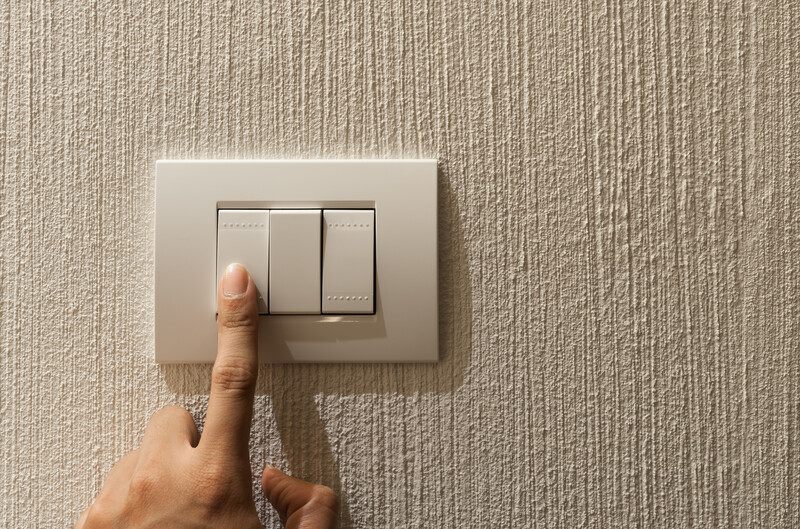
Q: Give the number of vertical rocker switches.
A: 3